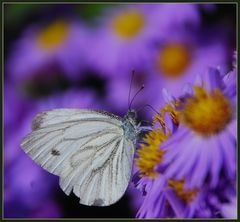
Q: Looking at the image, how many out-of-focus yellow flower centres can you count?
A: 3